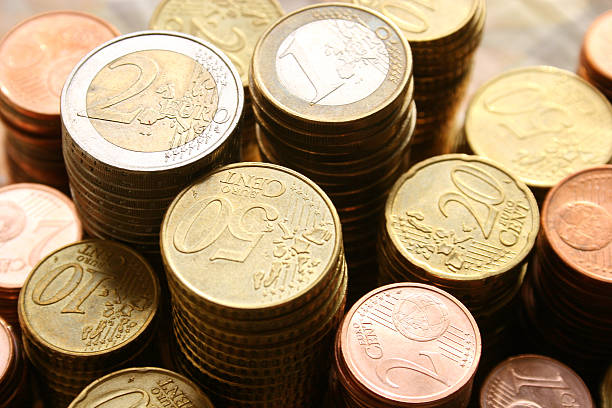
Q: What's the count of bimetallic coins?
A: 2